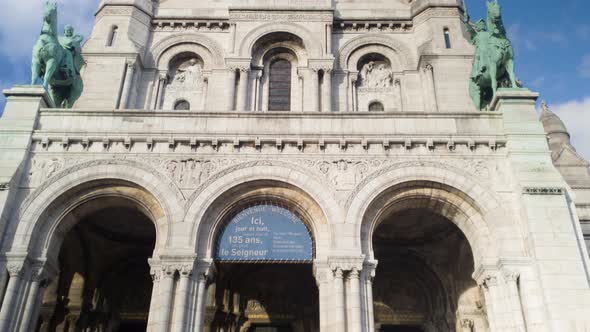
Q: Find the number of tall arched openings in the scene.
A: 3